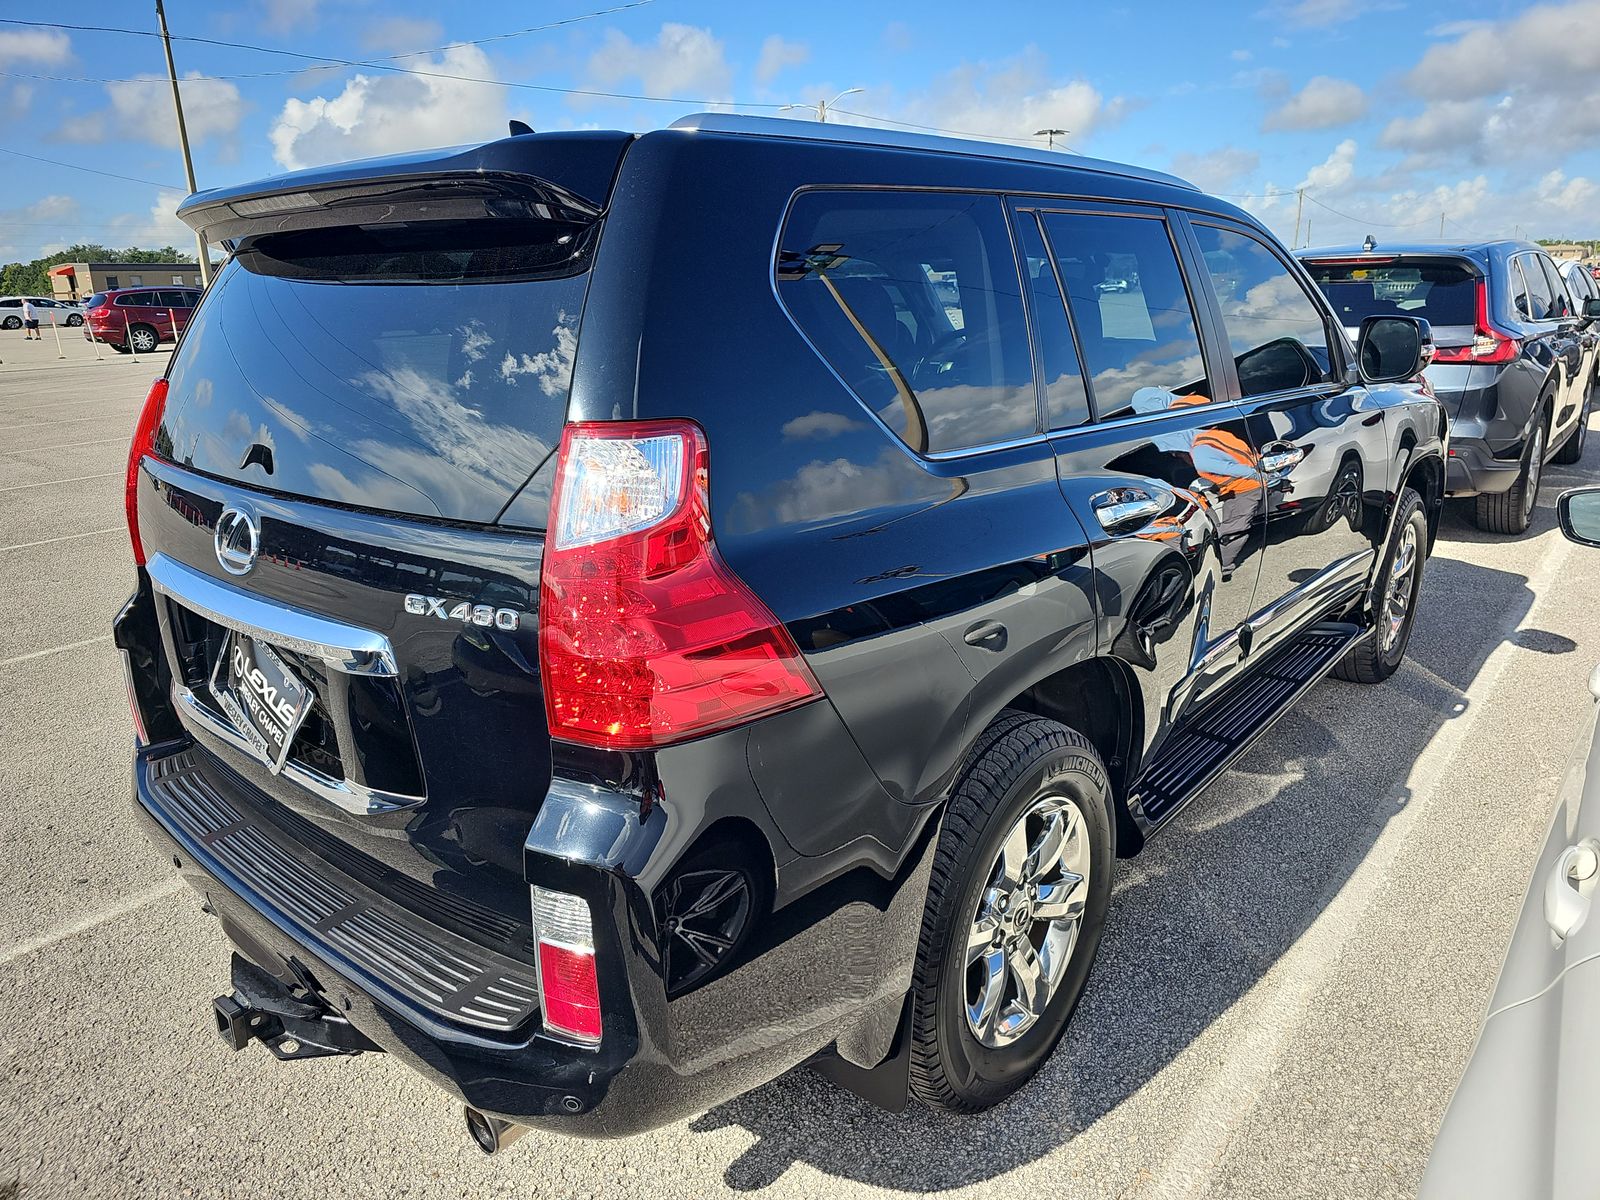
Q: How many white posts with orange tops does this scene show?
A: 4